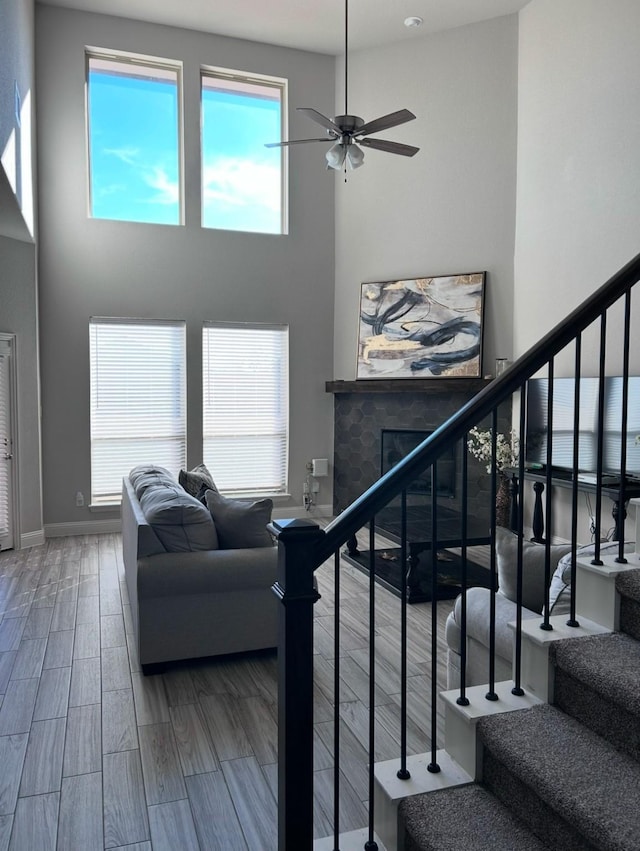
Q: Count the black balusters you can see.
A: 11